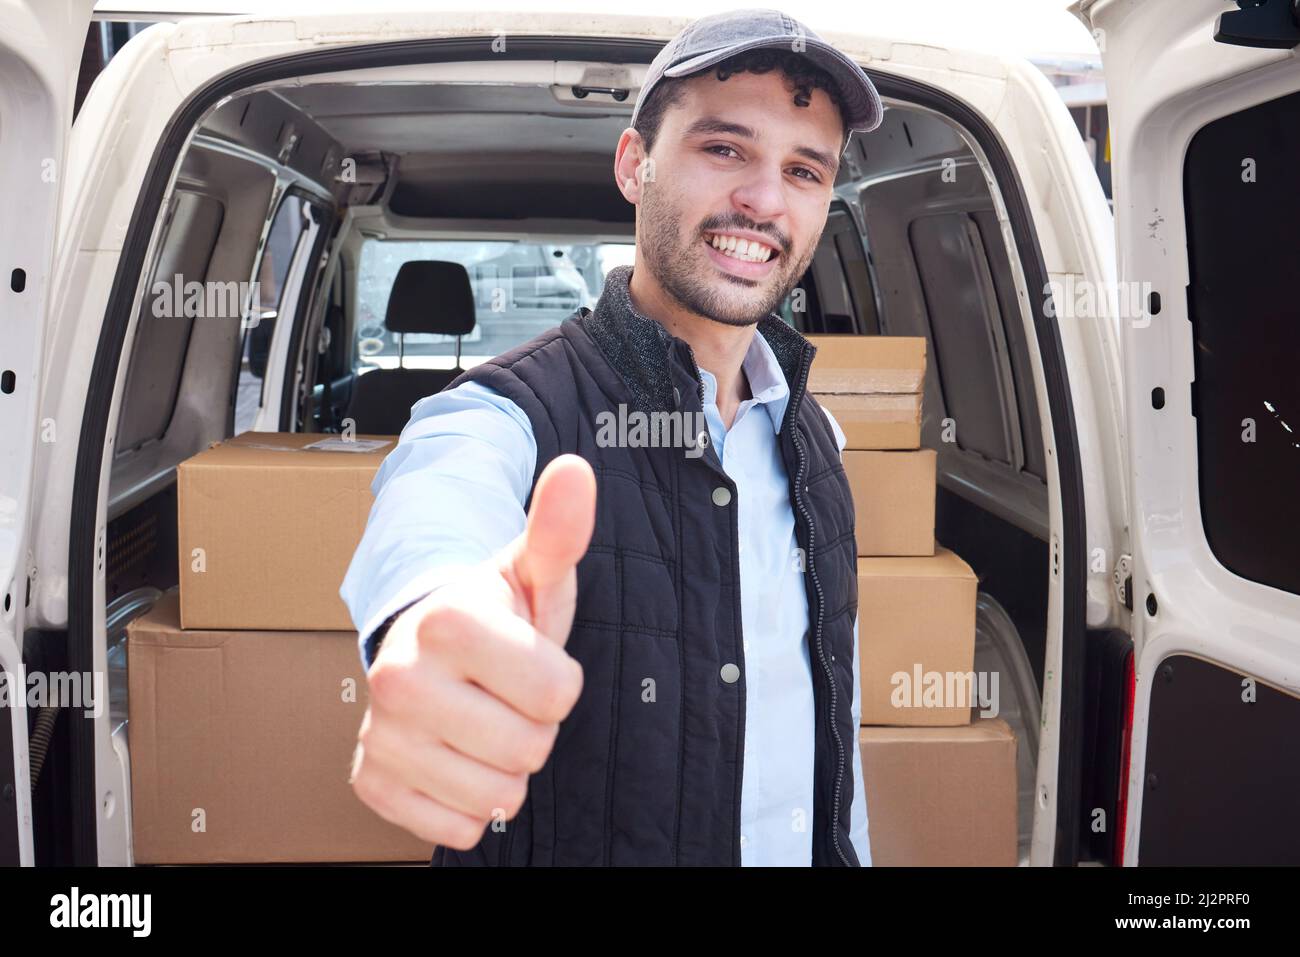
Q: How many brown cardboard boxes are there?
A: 6